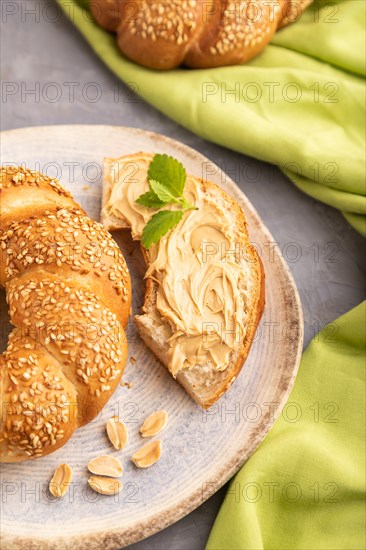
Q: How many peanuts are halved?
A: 6